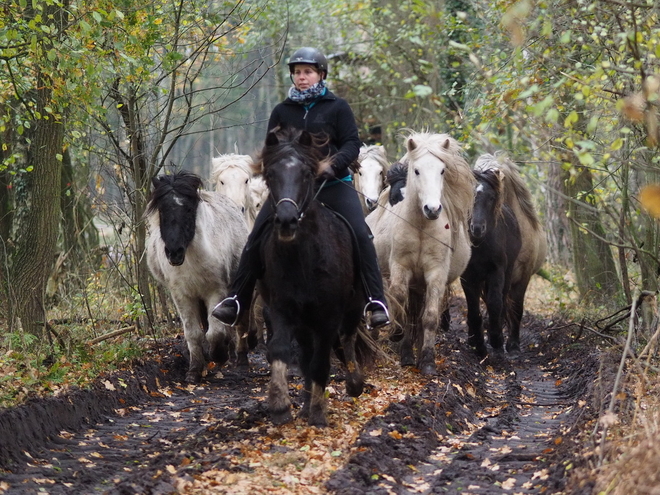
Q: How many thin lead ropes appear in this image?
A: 1